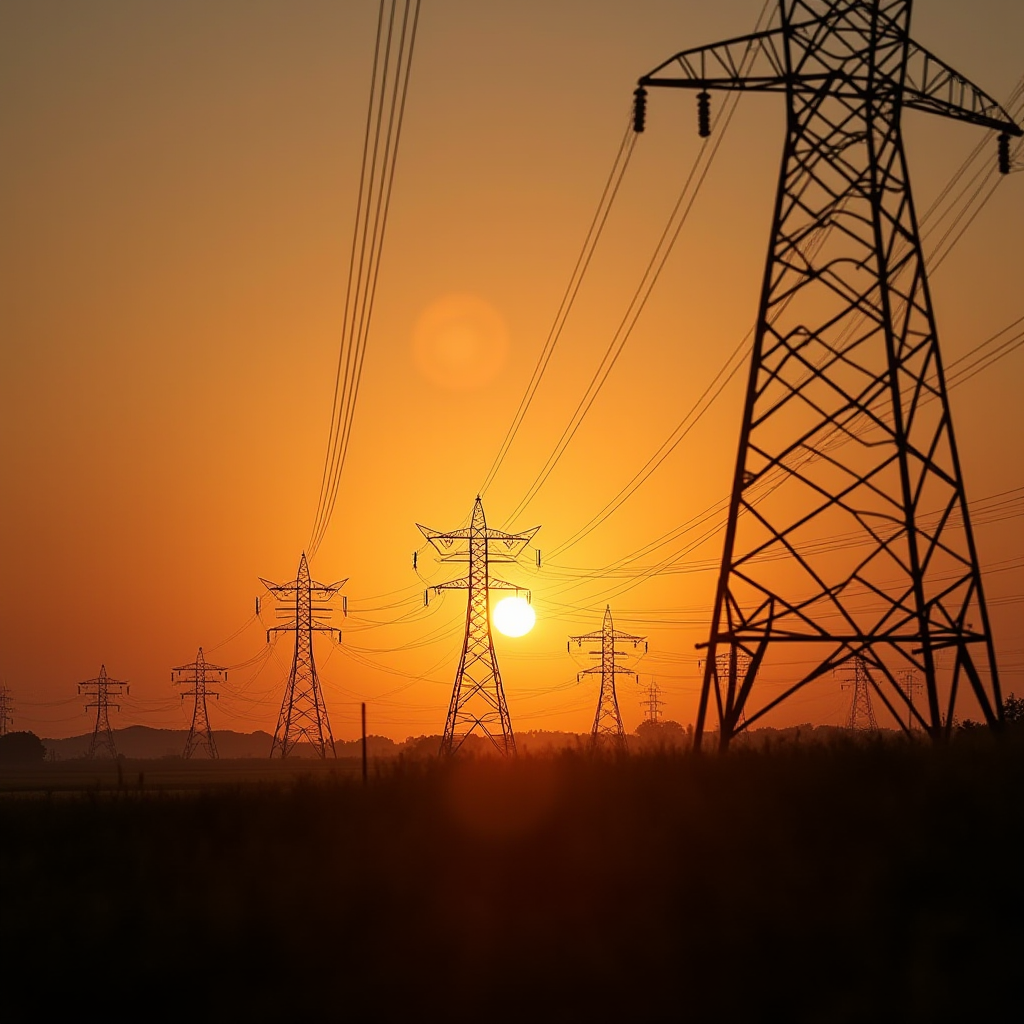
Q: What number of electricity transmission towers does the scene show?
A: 11